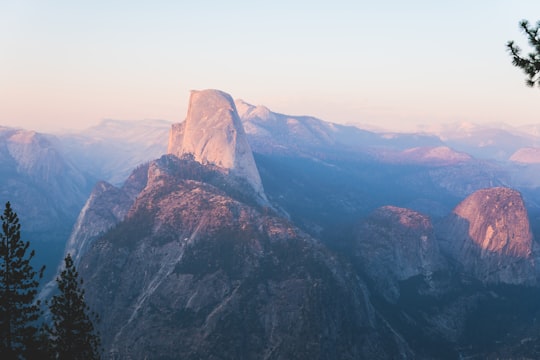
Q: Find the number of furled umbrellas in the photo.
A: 0